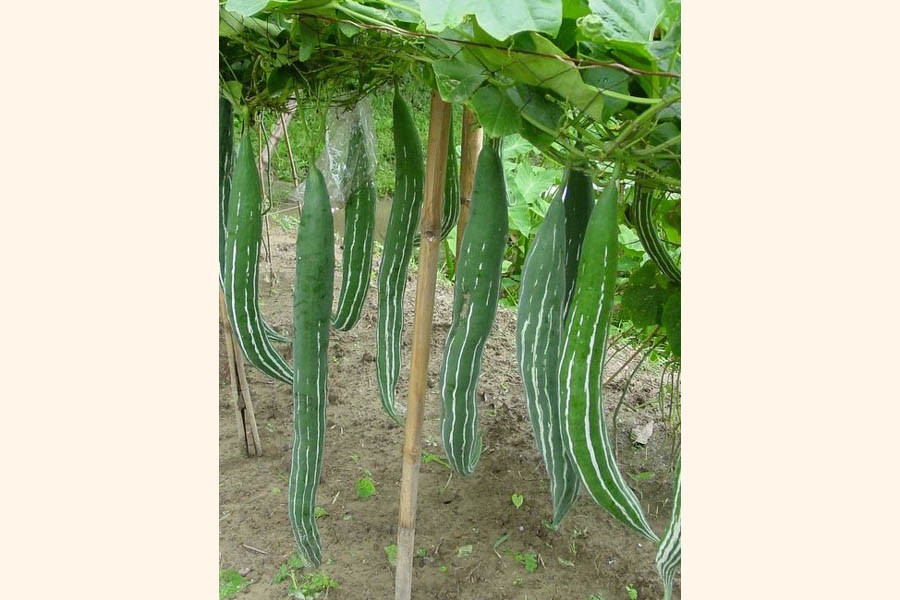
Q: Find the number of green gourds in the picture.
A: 12